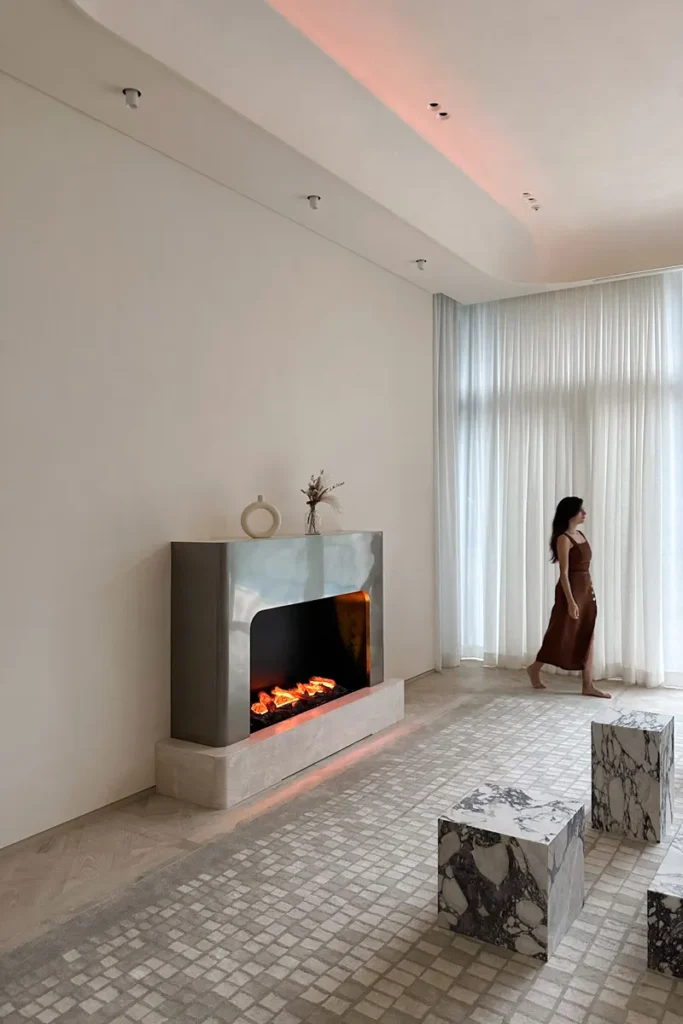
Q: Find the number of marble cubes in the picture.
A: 3